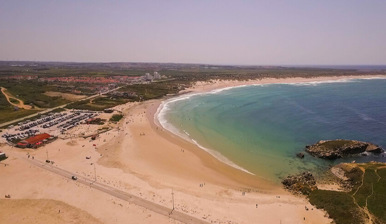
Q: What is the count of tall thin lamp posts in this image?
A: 3